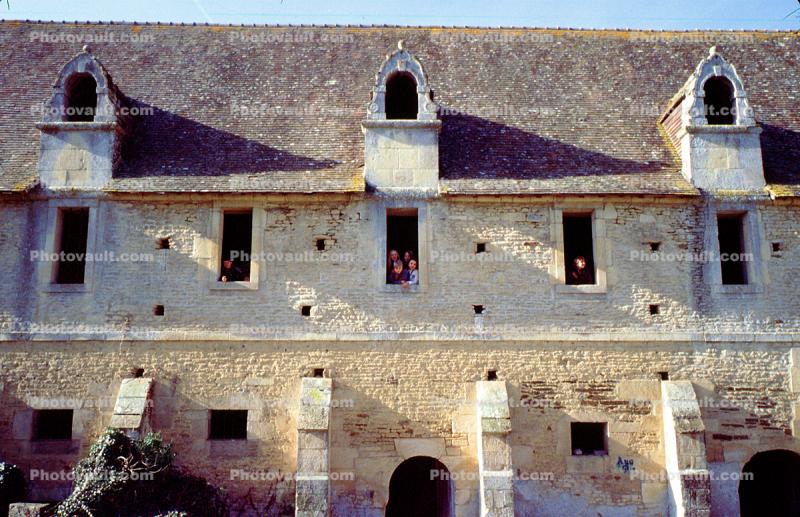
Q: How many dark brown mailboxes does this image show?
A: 0